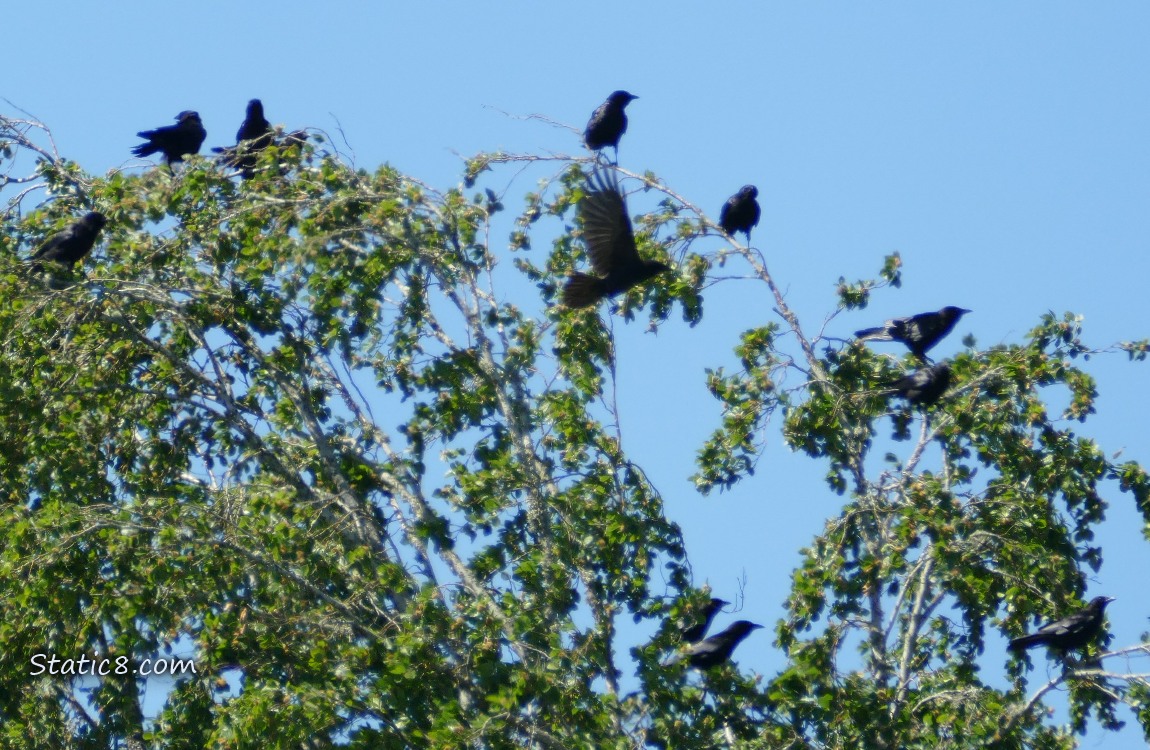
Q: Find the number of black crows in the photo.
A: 12